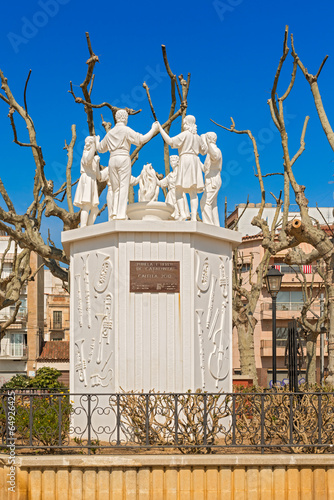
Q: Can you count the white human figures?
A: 6